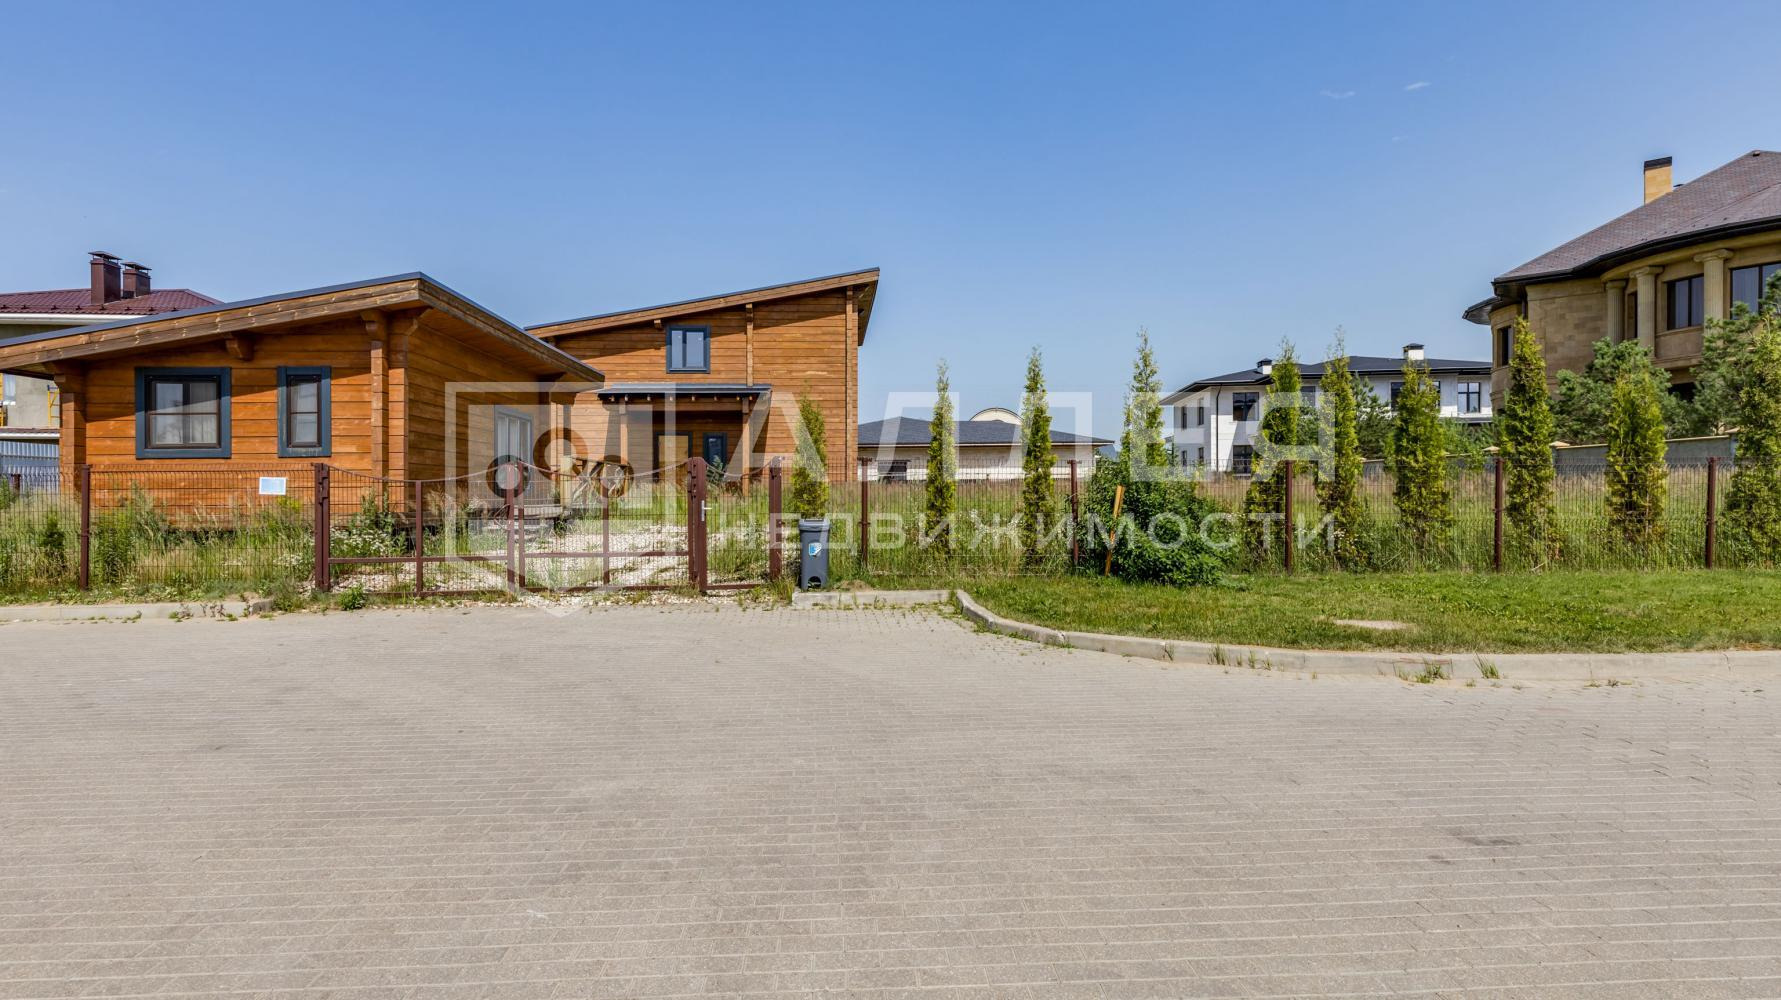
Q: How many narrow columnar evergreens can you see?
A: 10